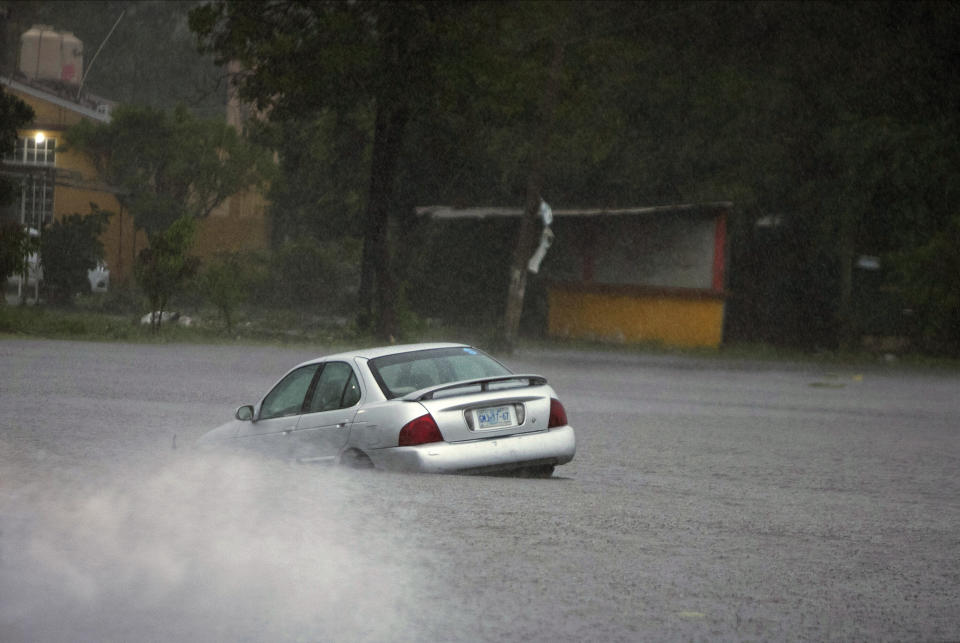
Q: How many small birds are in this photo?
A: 0